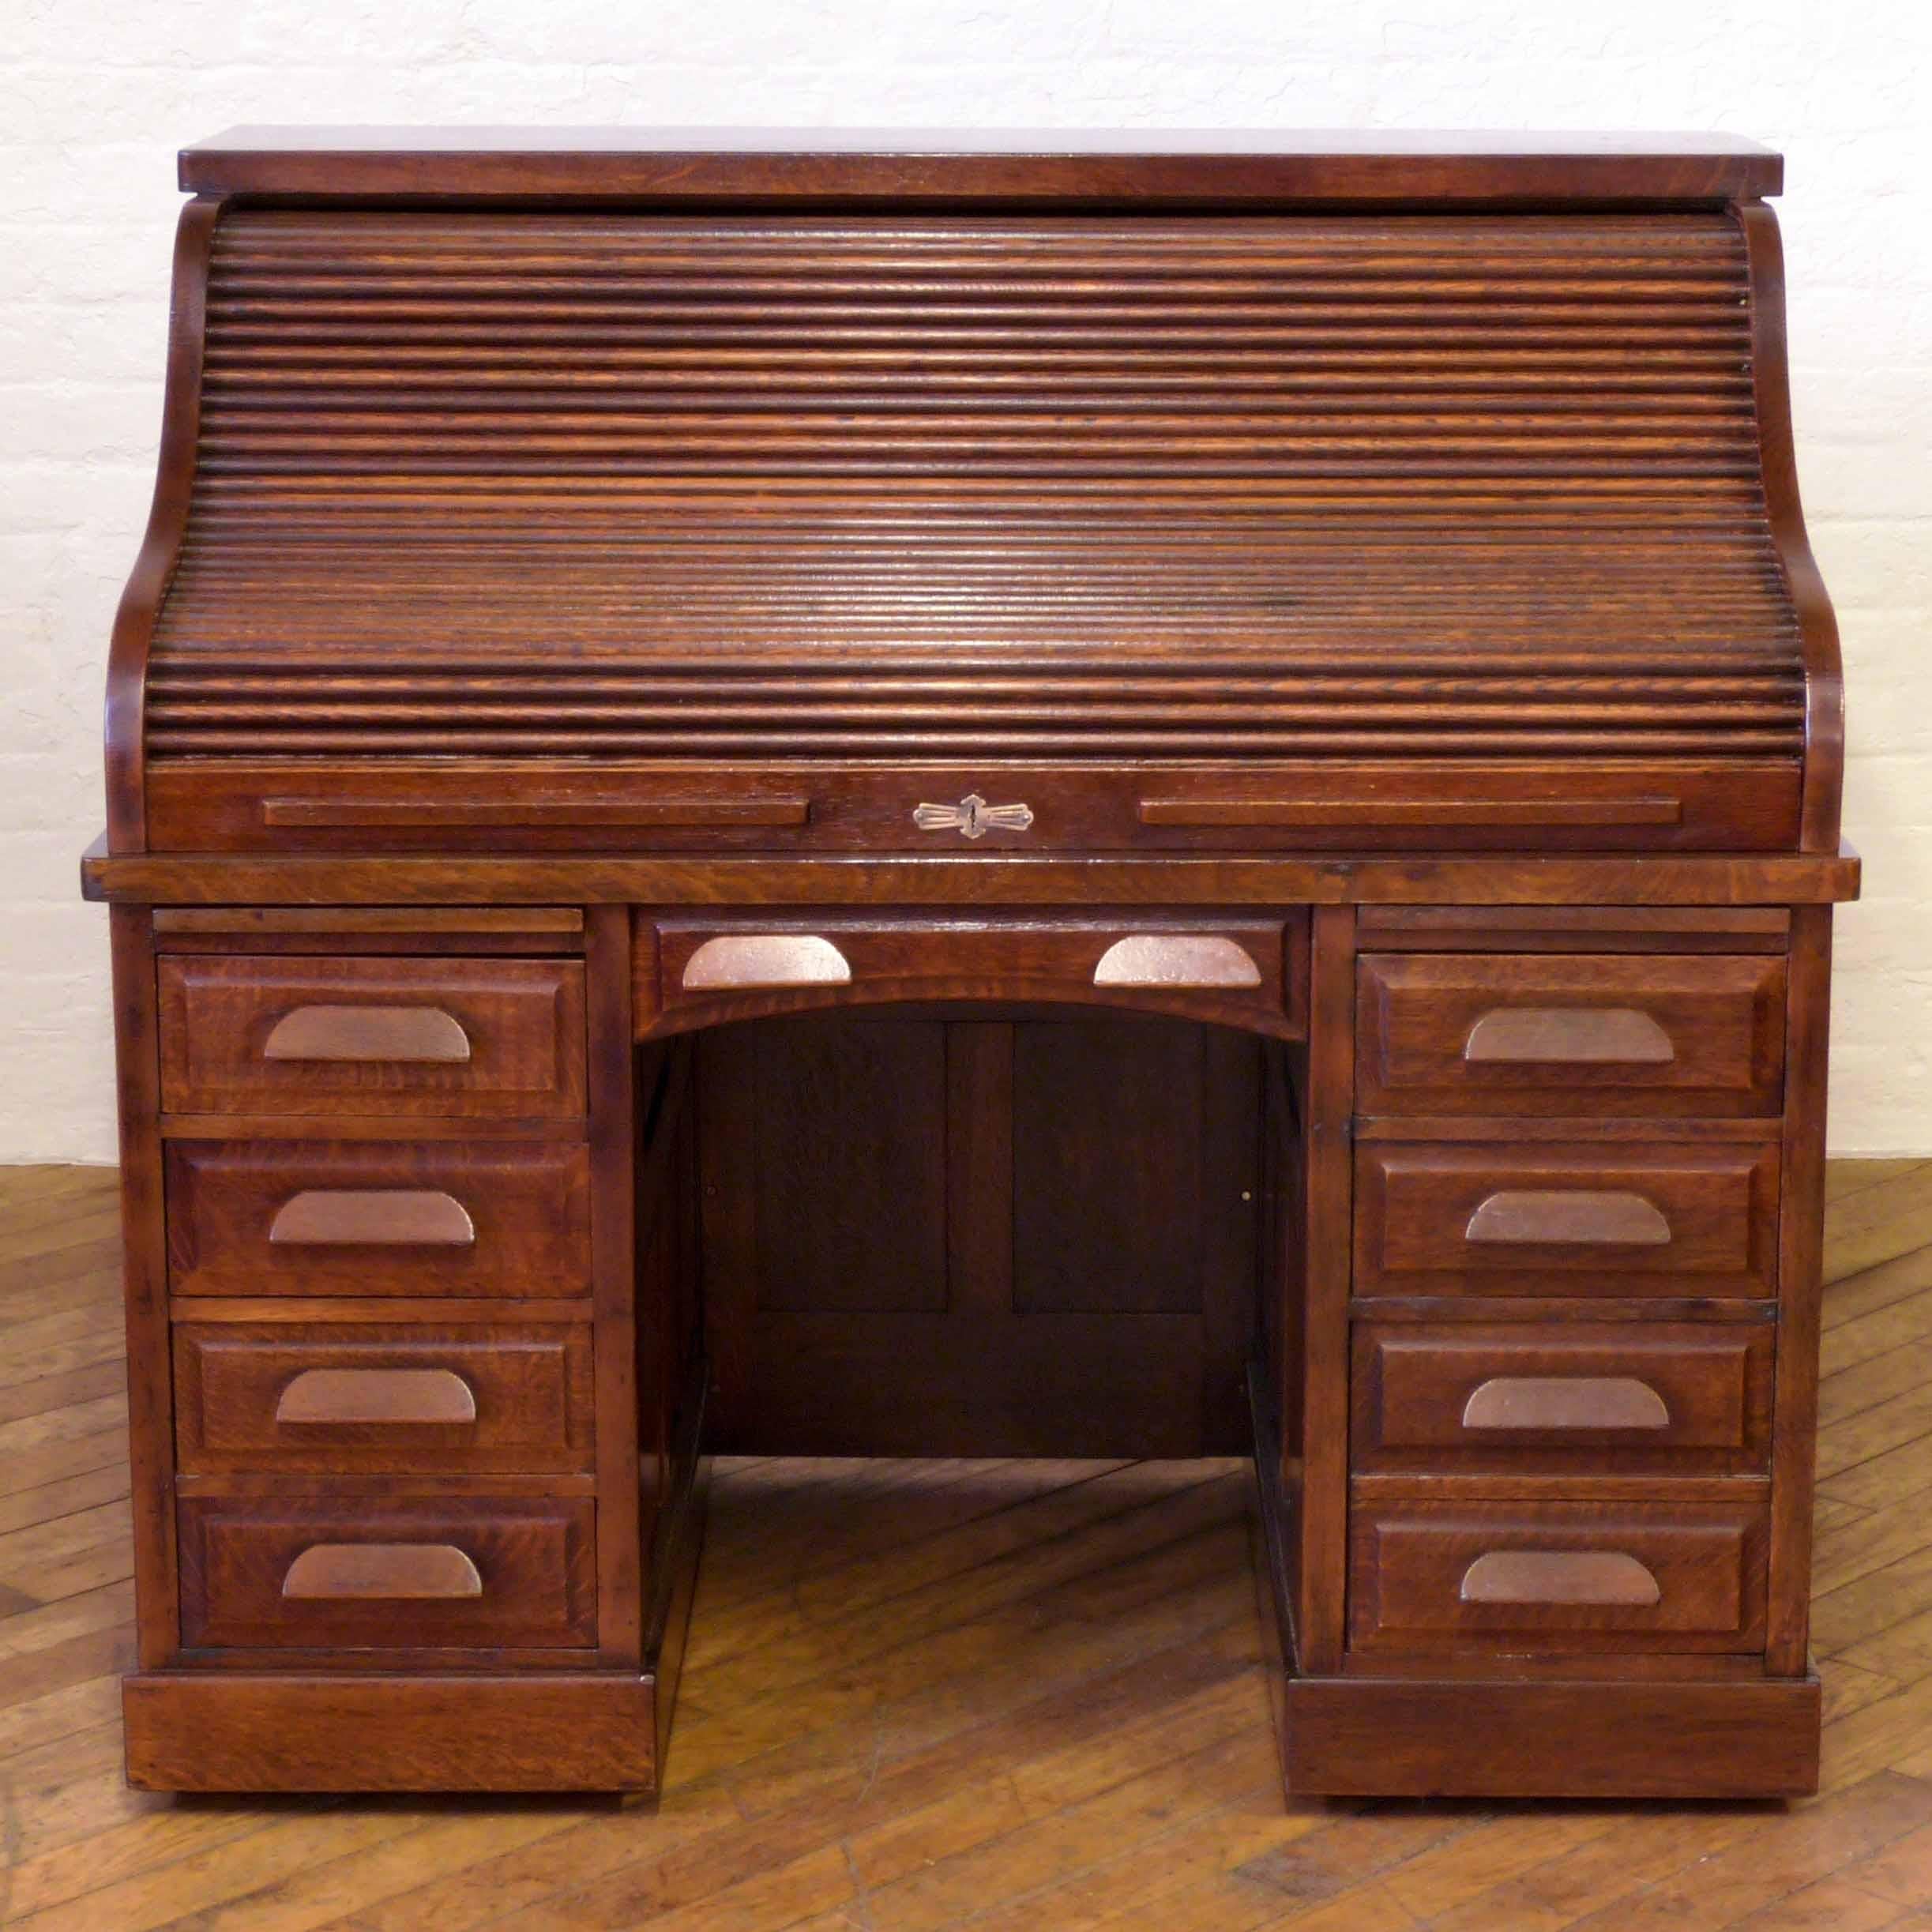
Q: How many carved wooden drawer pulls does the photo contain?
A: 10